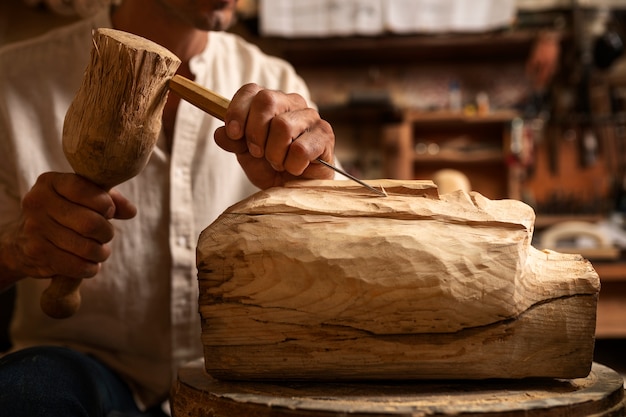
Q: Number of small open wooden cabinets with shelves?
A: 1